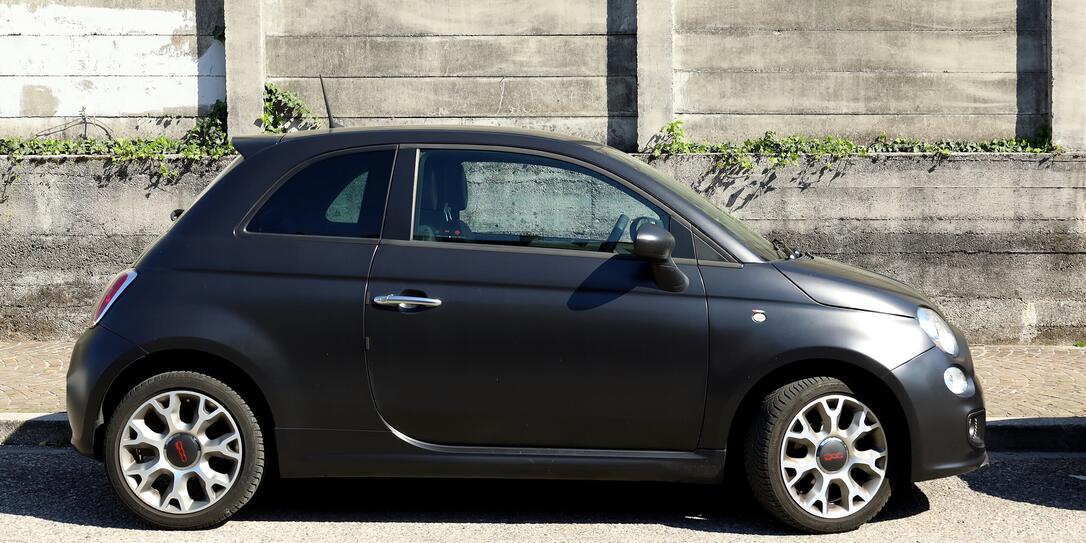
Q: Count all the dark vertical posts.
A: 3